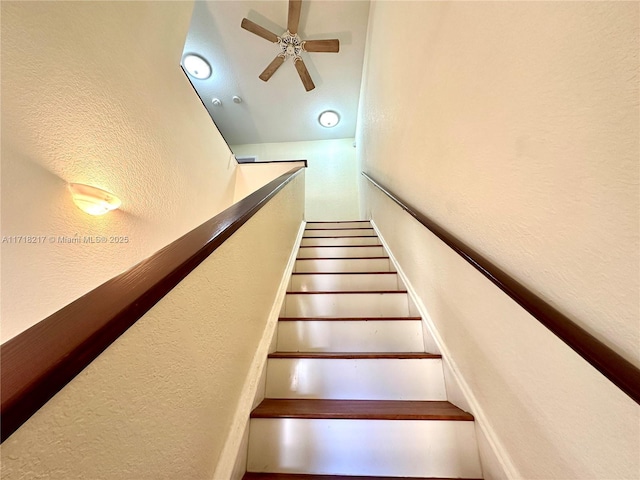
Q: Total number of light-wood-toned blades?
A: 5